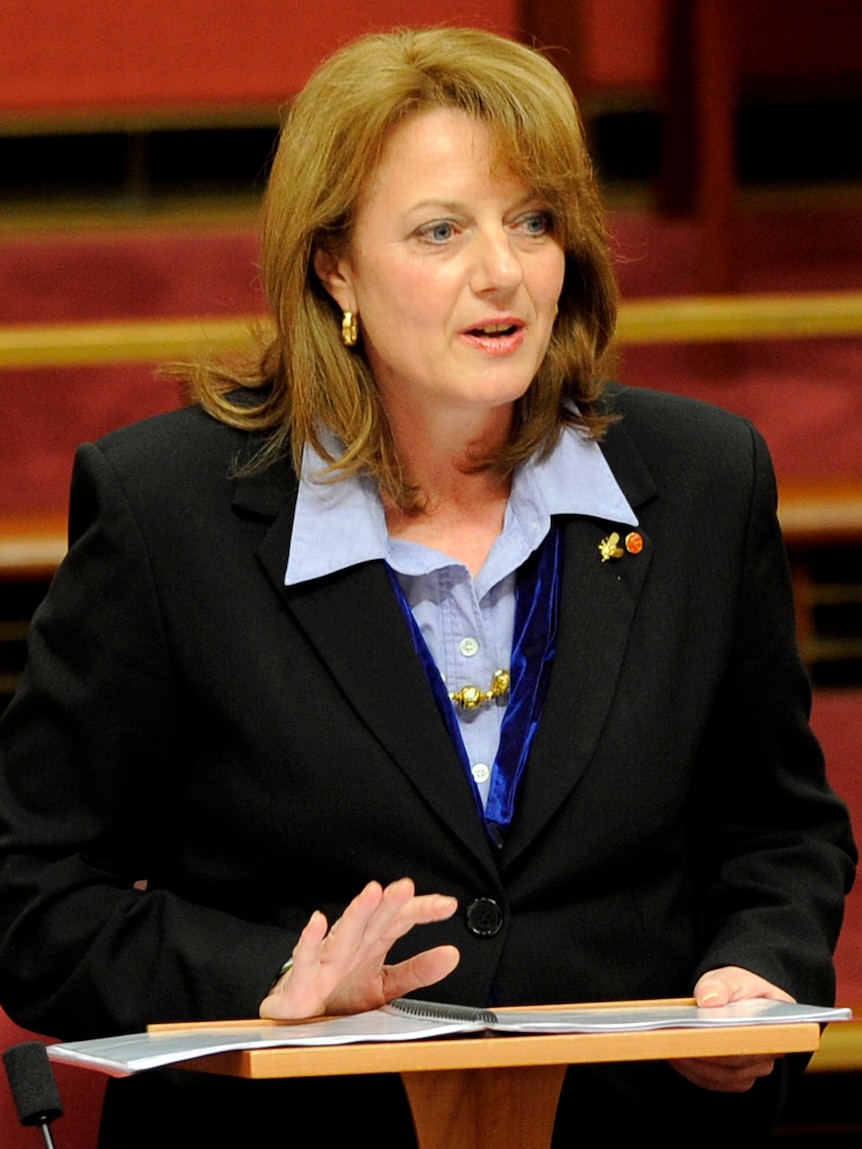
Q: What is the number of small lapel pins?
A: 2